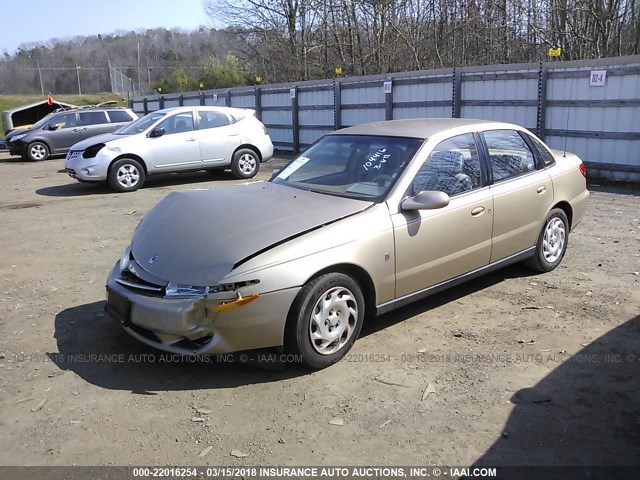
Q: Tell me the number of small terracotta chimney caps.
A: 0